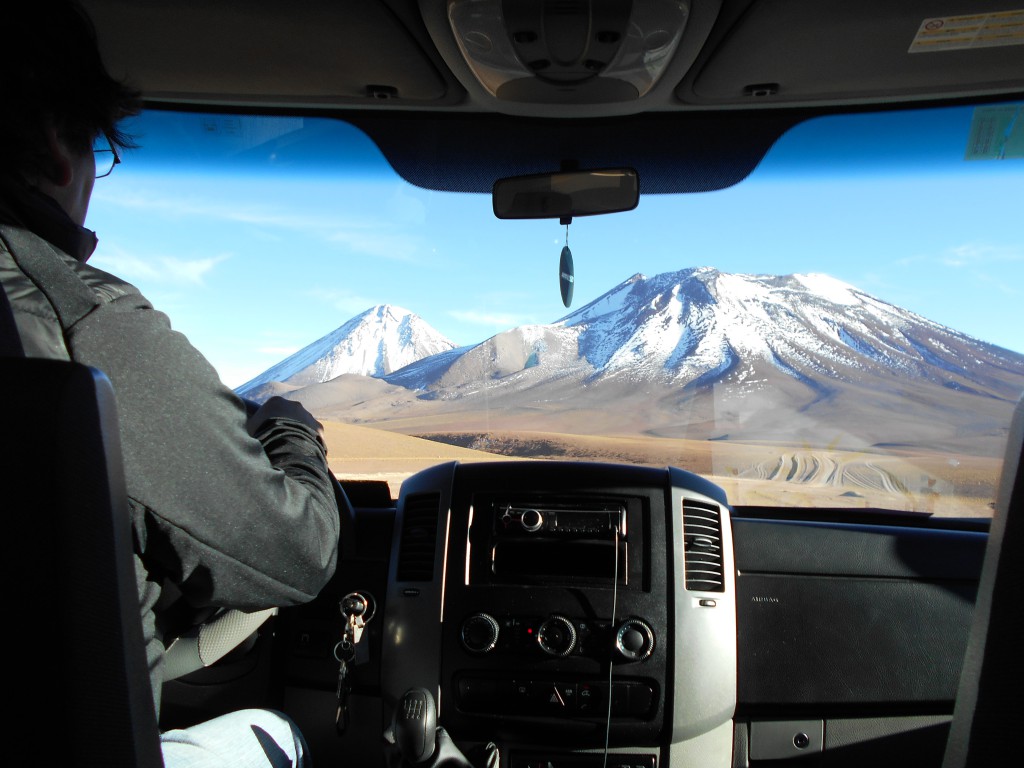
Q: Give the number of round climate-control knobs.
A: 3